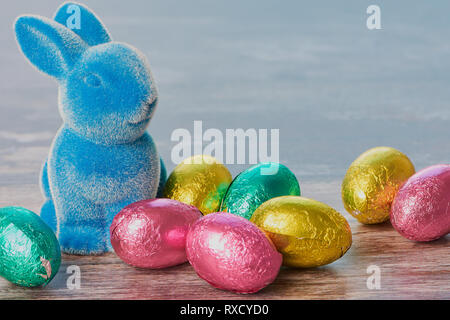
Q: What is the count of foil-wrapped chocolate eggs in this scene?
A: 8